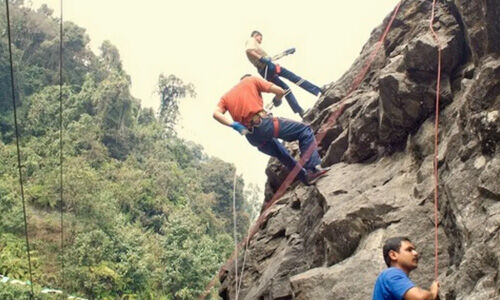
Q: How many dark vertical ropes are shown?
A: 2